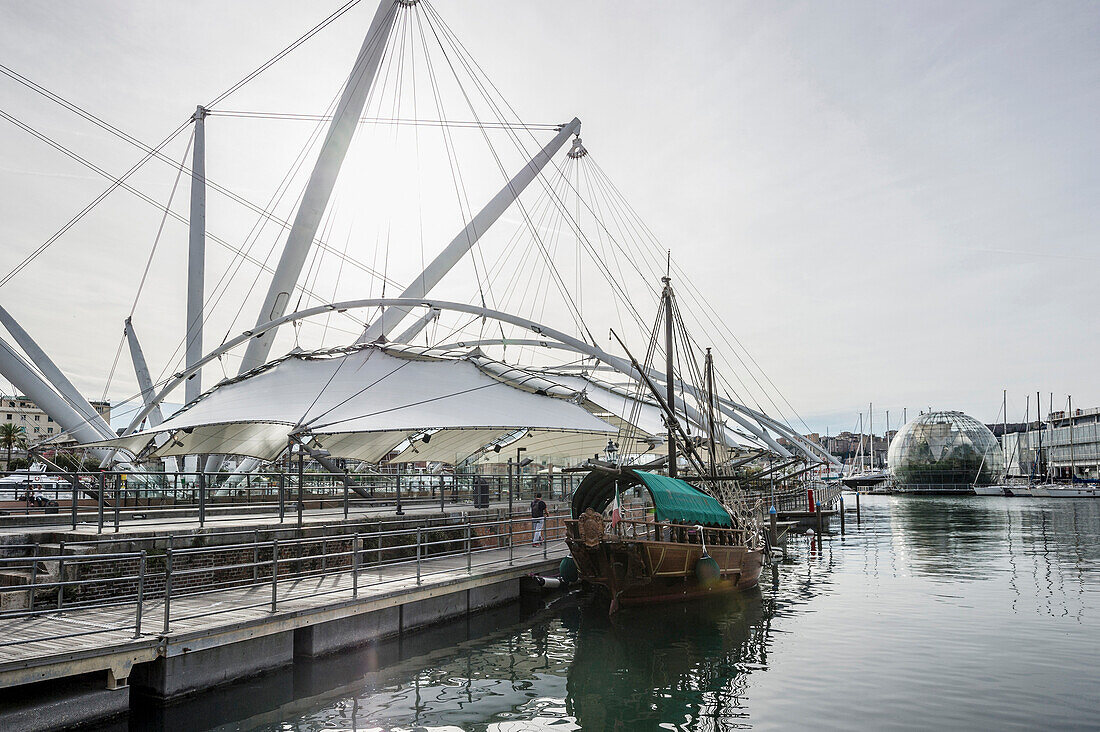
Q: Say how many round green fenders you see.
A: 2